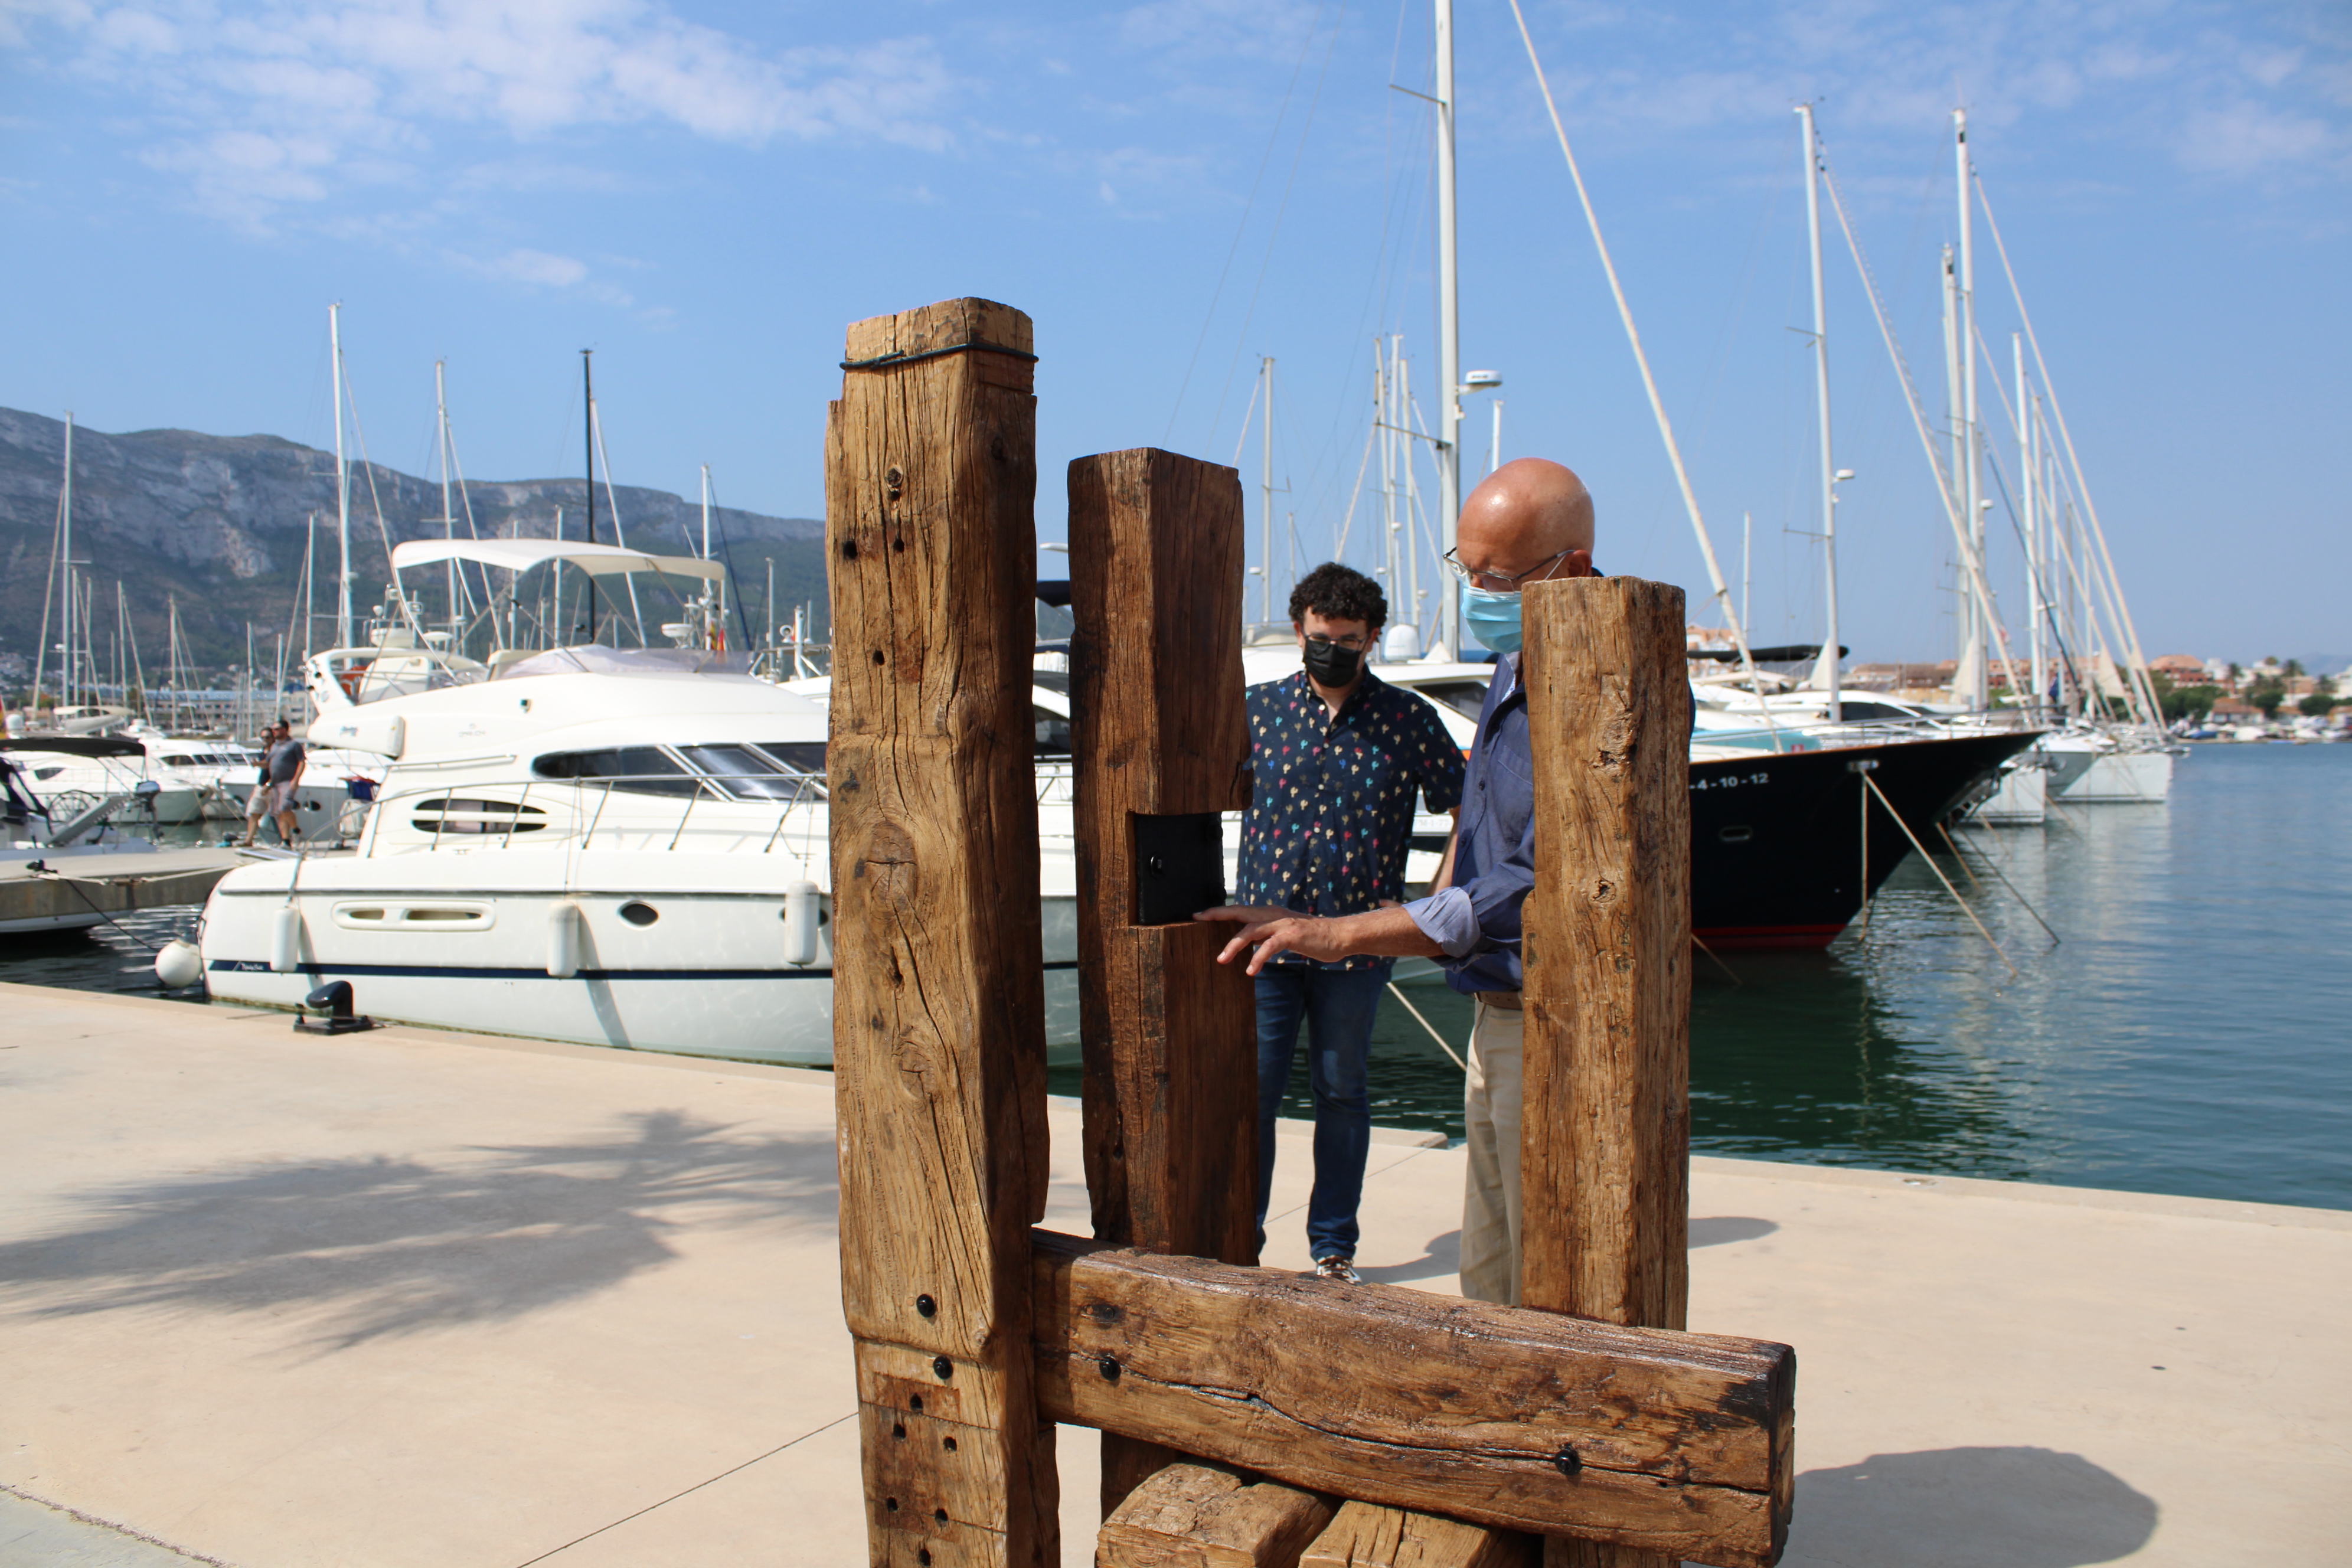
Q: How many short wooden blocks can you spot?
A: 2